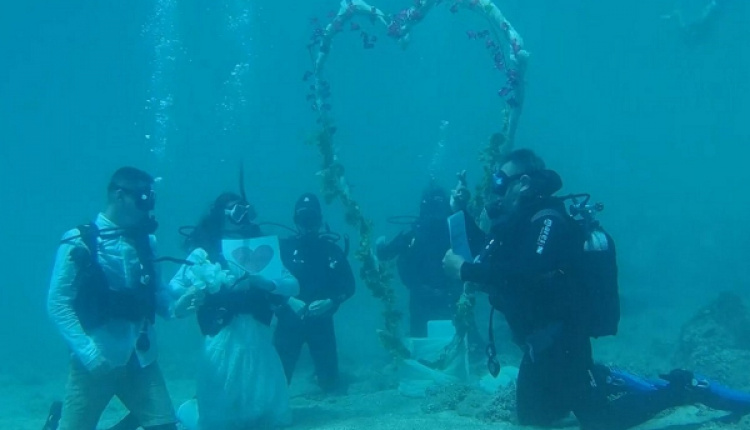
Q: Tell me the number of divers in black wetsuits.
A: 3